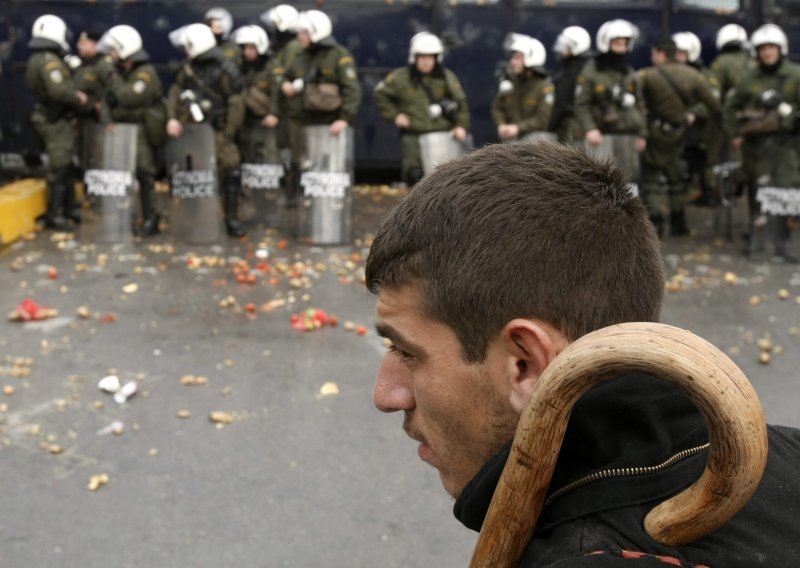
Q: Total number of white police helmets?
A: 14